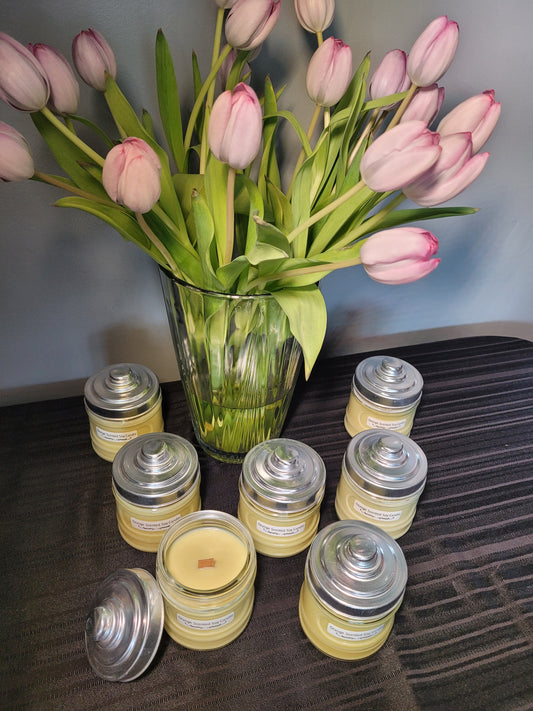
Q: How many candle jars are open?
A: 1